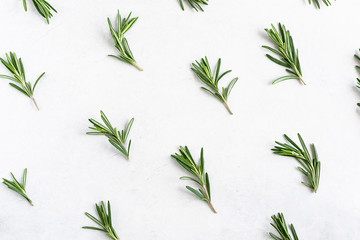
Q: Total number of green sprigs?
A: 14